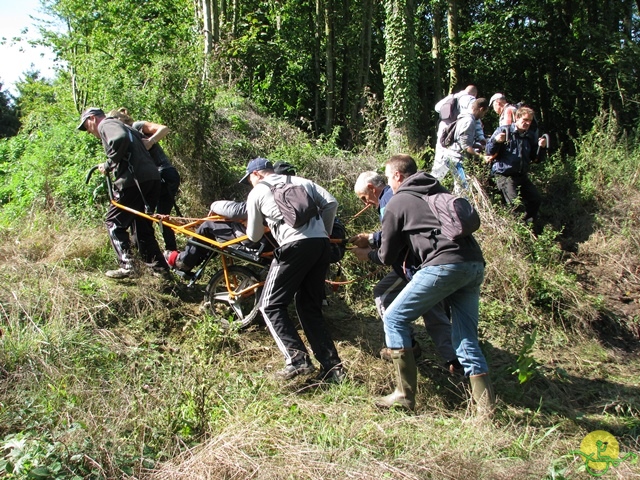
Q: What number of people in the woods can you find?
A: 10